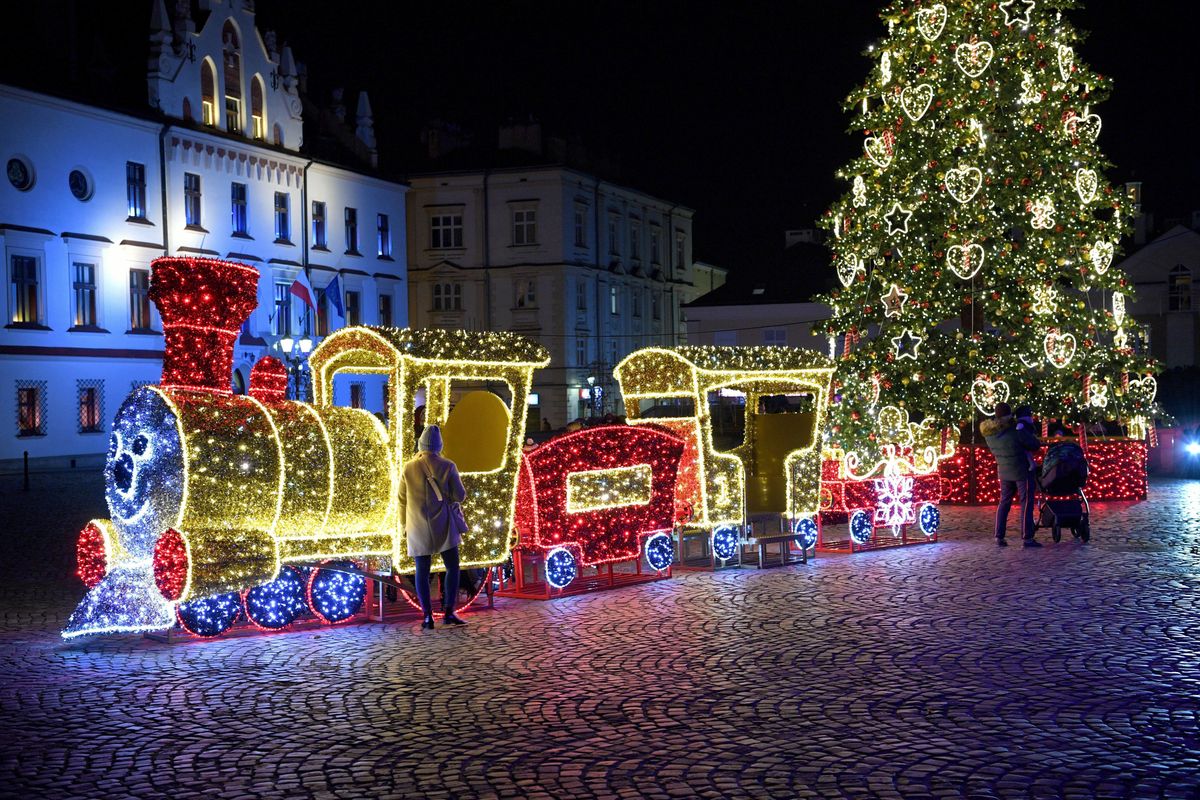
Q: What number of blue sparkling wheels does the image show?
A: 9